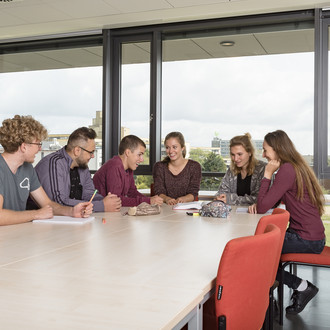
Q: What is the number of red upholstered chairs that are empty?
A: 2